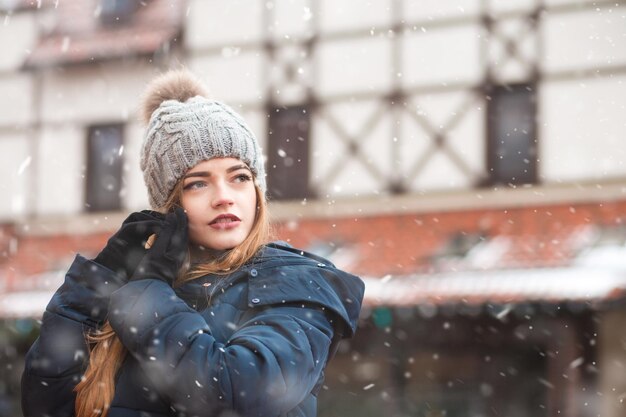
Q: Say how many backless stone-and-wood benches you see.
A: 0